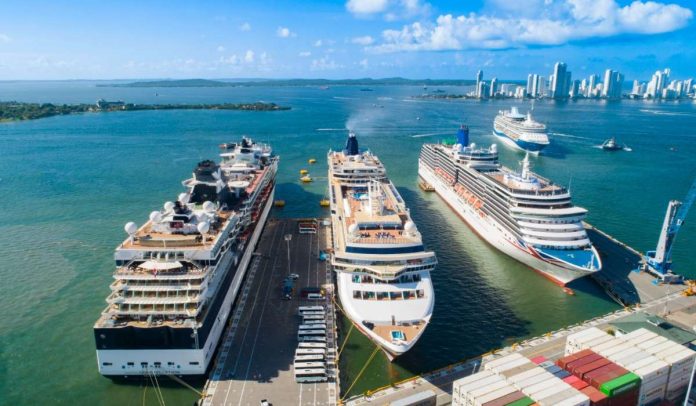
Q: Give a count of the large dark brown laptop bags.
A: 0